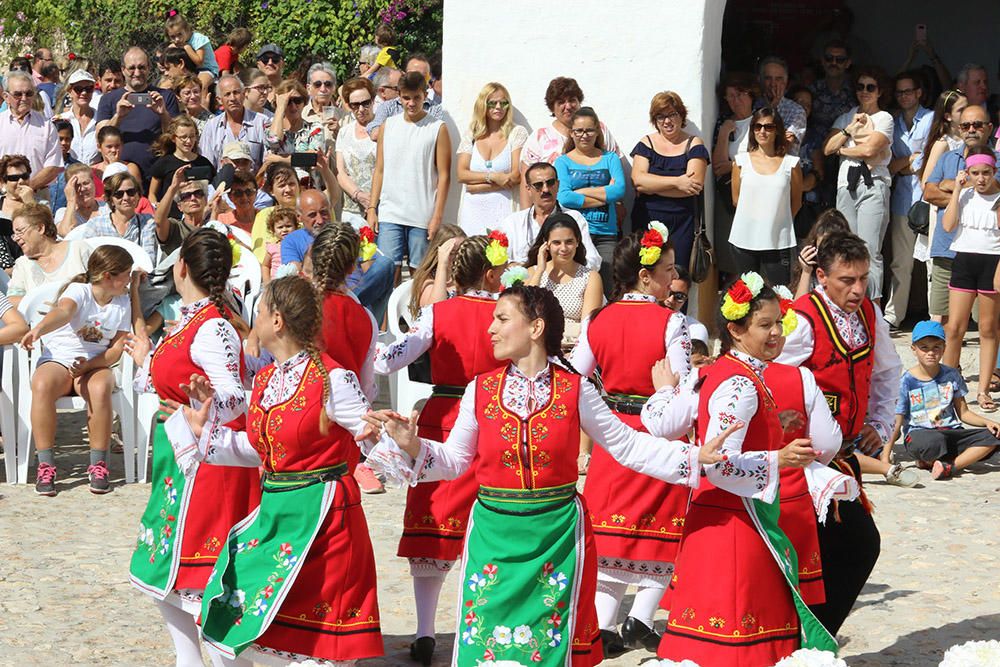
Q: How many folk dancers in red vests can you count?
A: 9